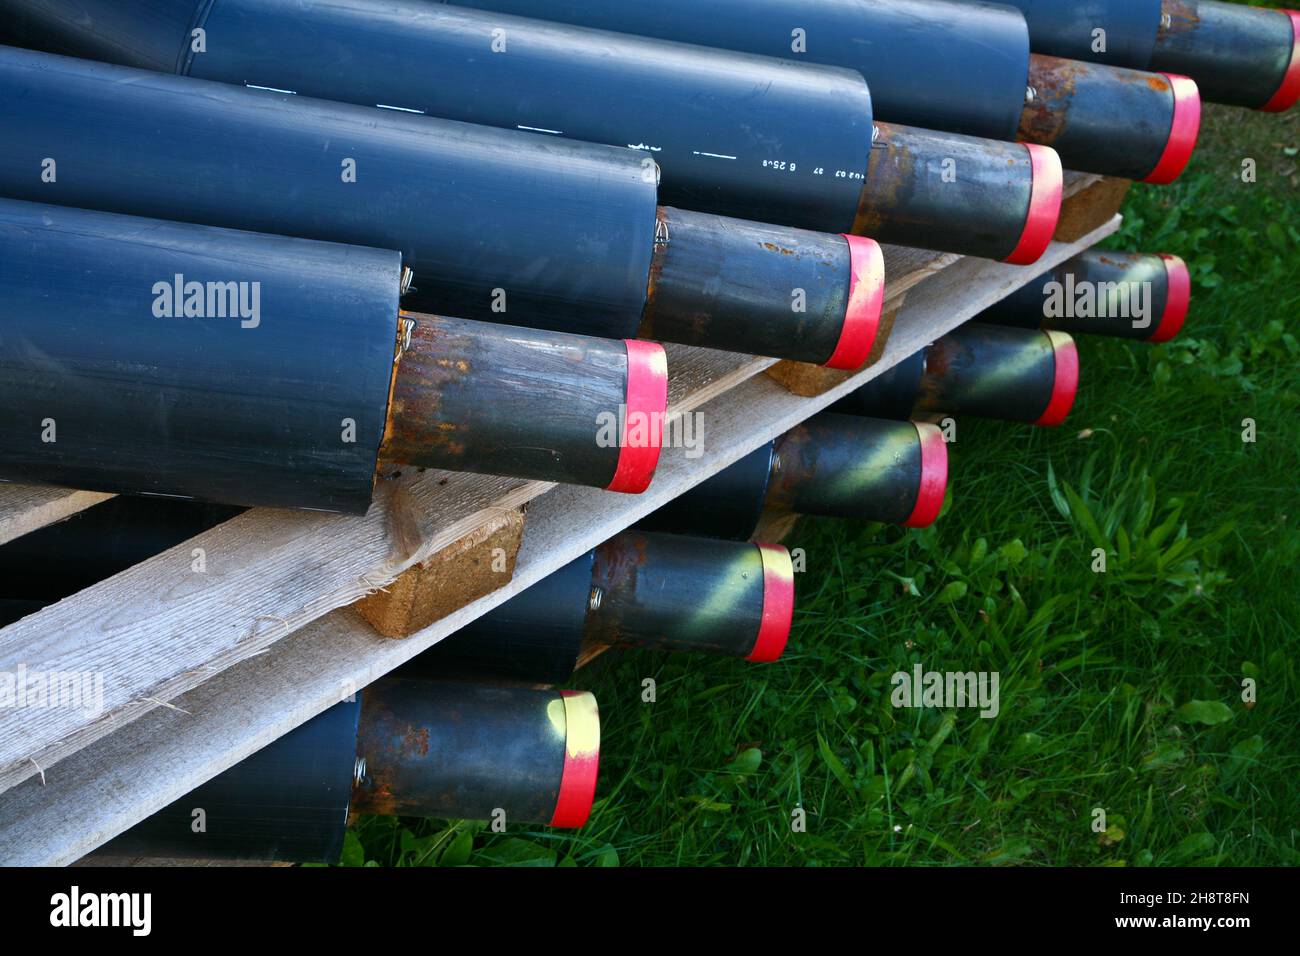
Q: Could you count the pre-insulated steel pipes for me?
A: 10